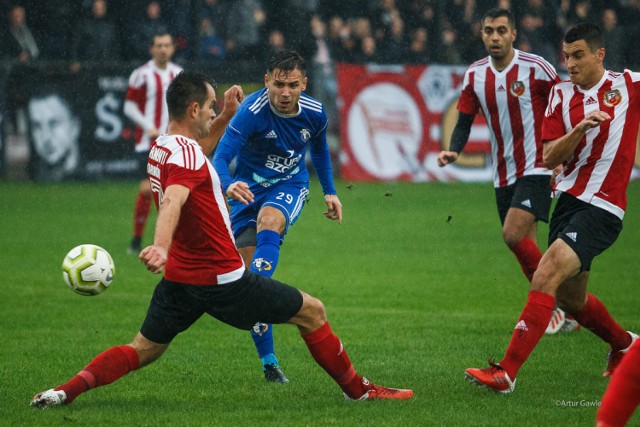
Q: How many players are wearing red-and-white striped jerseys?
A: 4